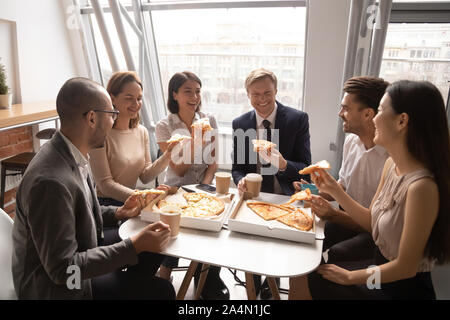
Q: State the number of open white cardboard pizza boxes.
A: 2